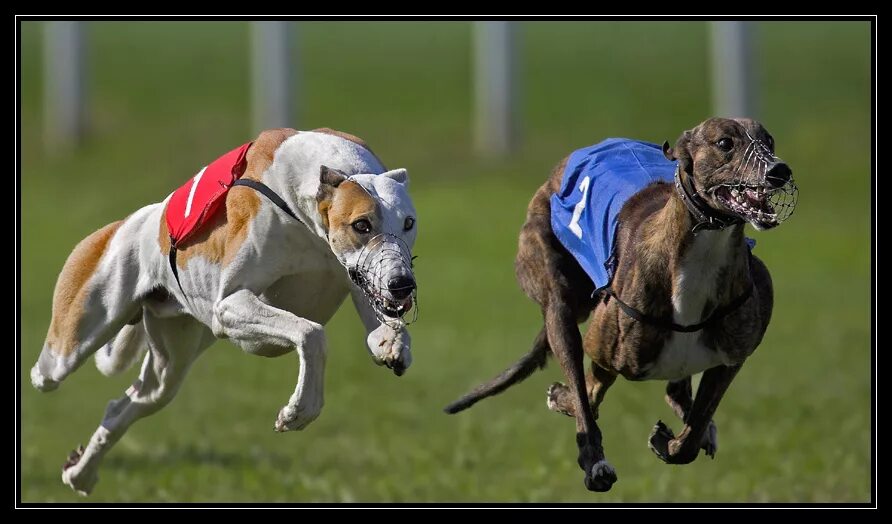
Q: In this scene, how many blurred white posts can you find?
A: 4